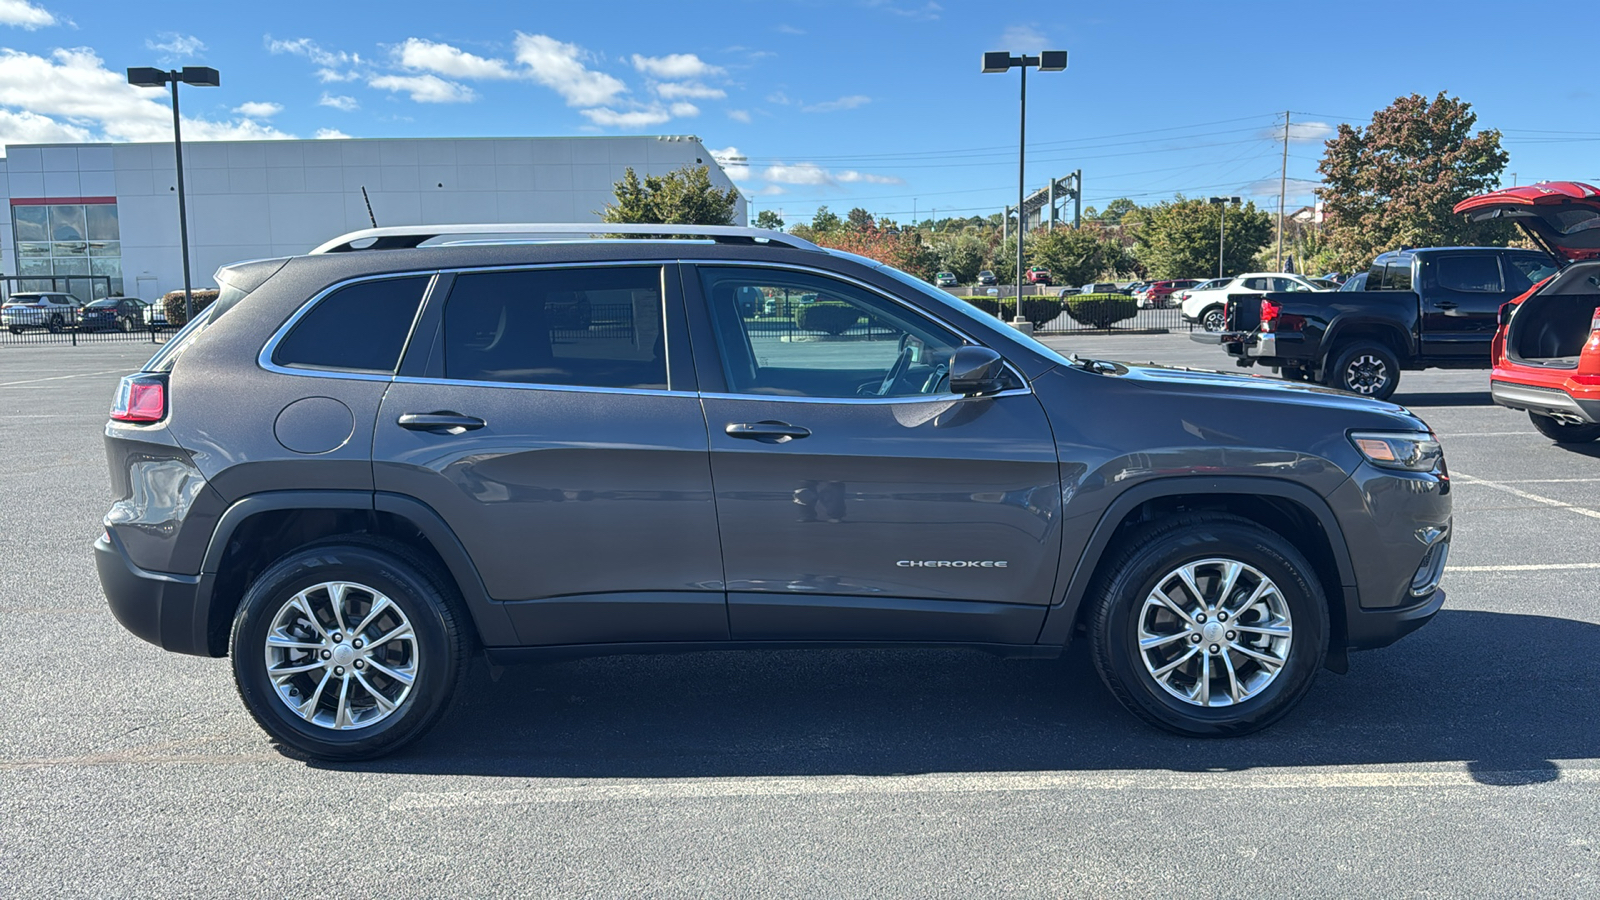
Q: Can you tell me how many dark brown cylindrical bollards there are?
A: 0